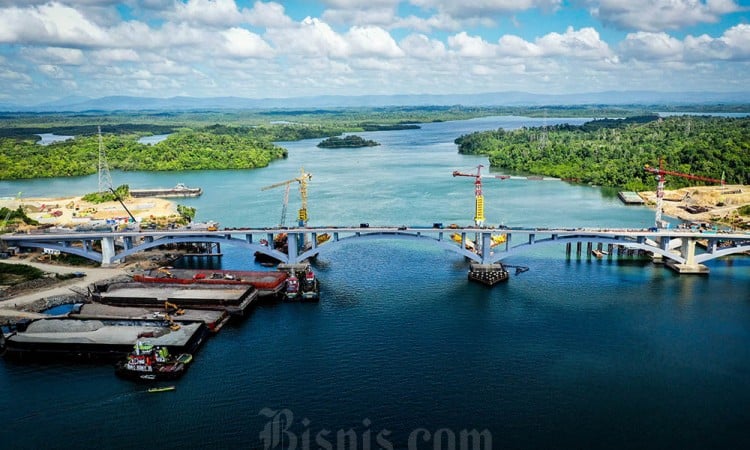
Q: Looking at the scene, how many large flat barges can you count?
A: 4